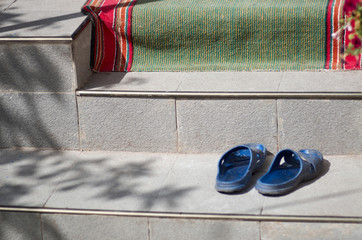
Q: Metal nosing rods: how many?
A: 3